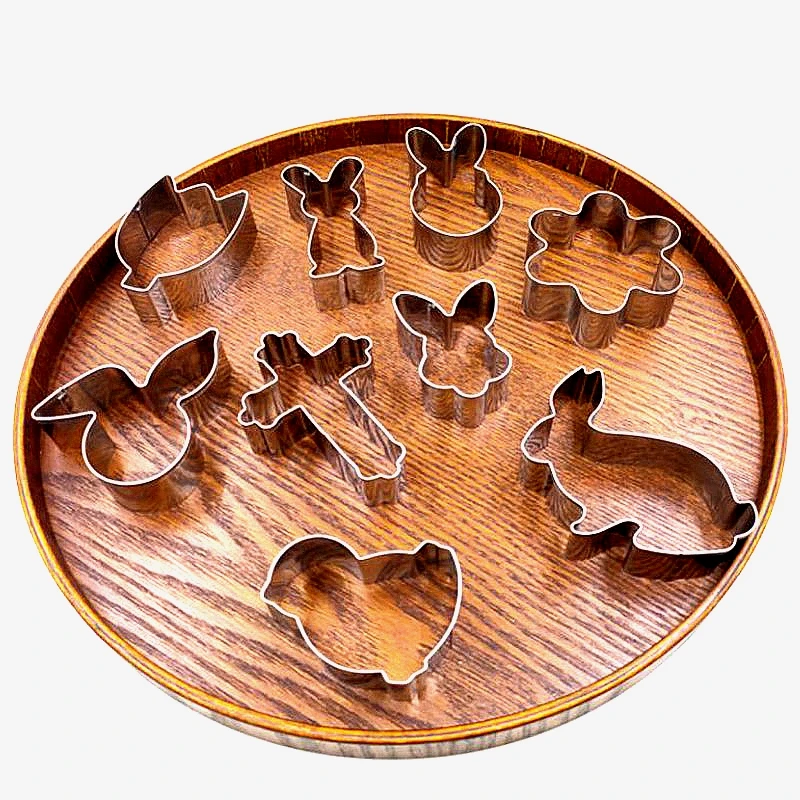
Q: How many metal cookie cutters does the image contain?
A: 9